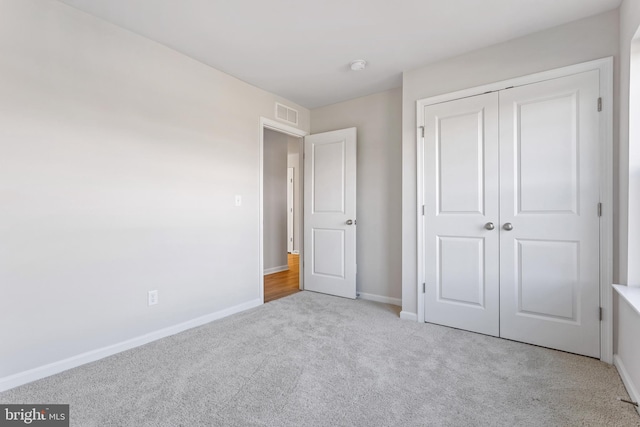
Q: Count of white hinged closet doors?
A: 2